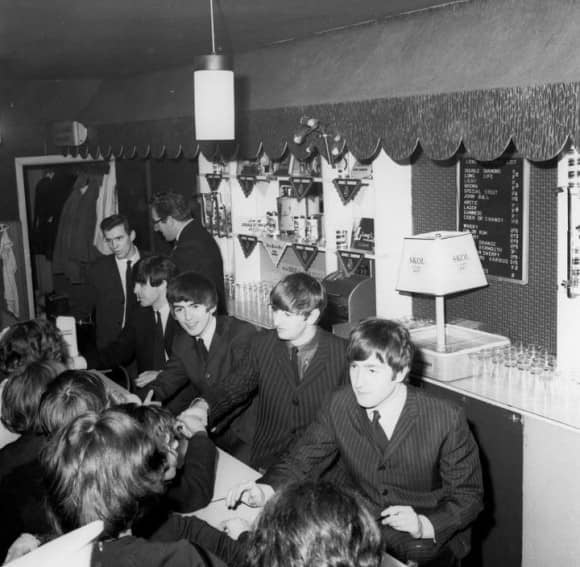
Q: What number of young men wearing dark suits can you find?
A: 6